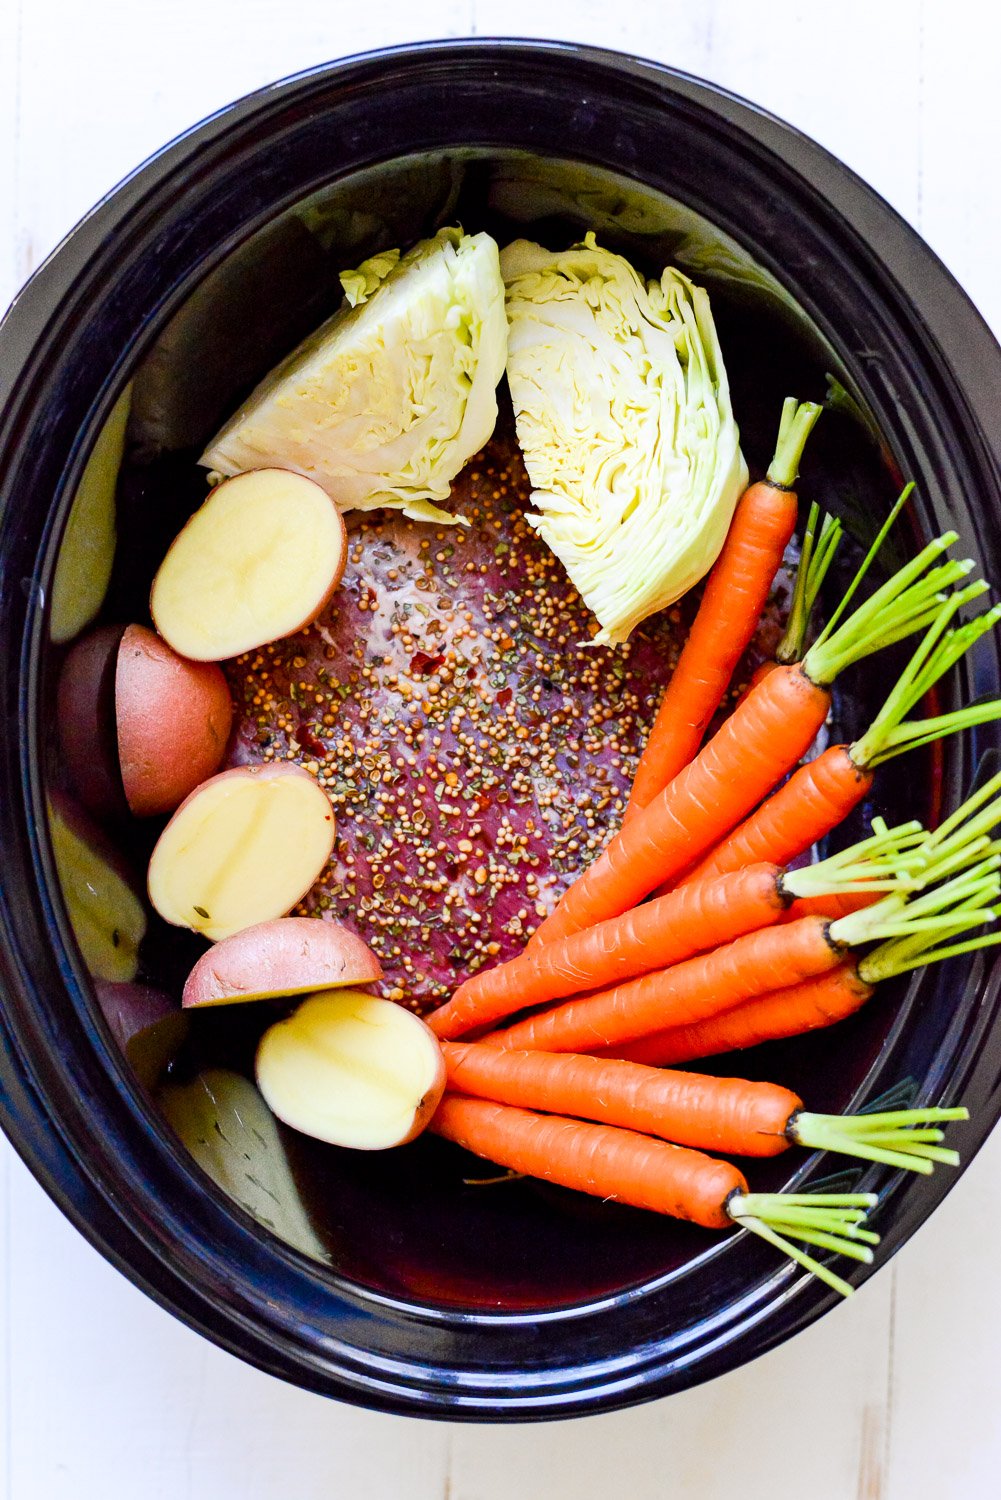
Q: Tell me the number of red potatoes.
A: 5